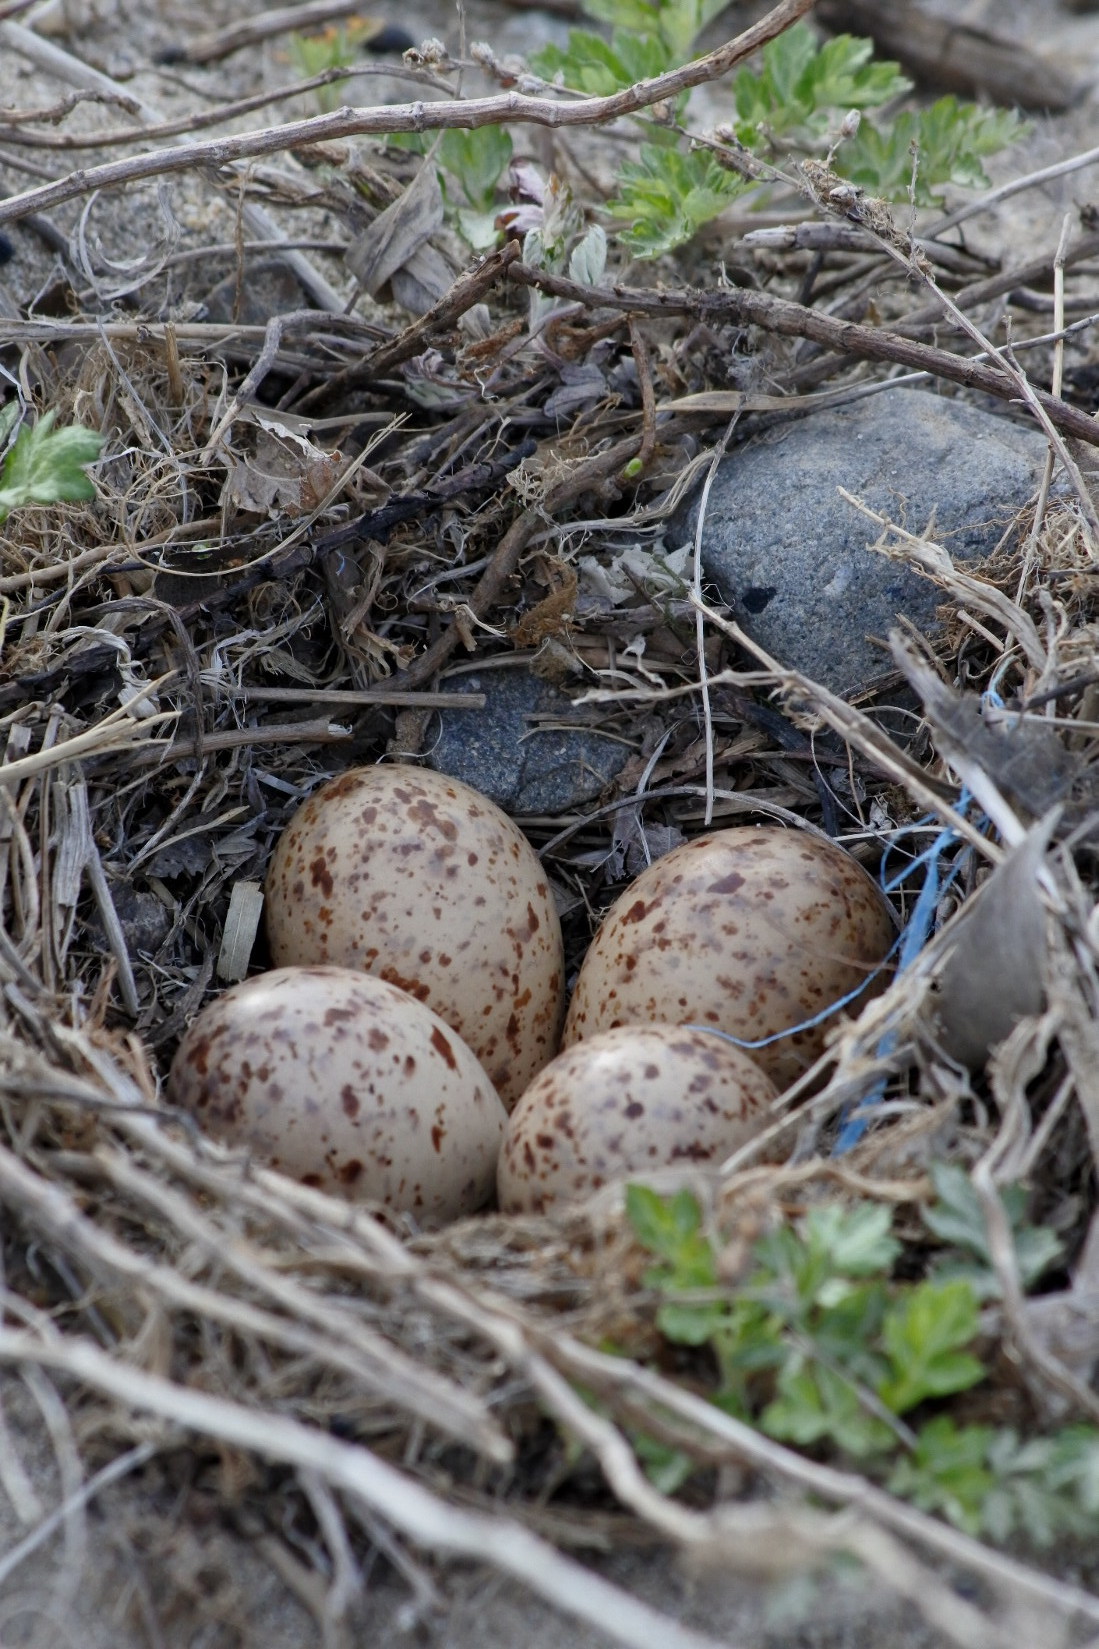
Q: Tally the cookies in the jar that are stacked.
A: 0